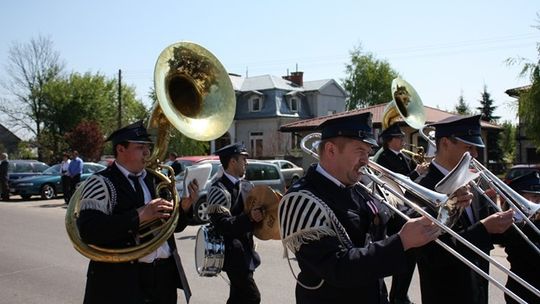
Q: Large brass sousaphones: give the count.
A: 2